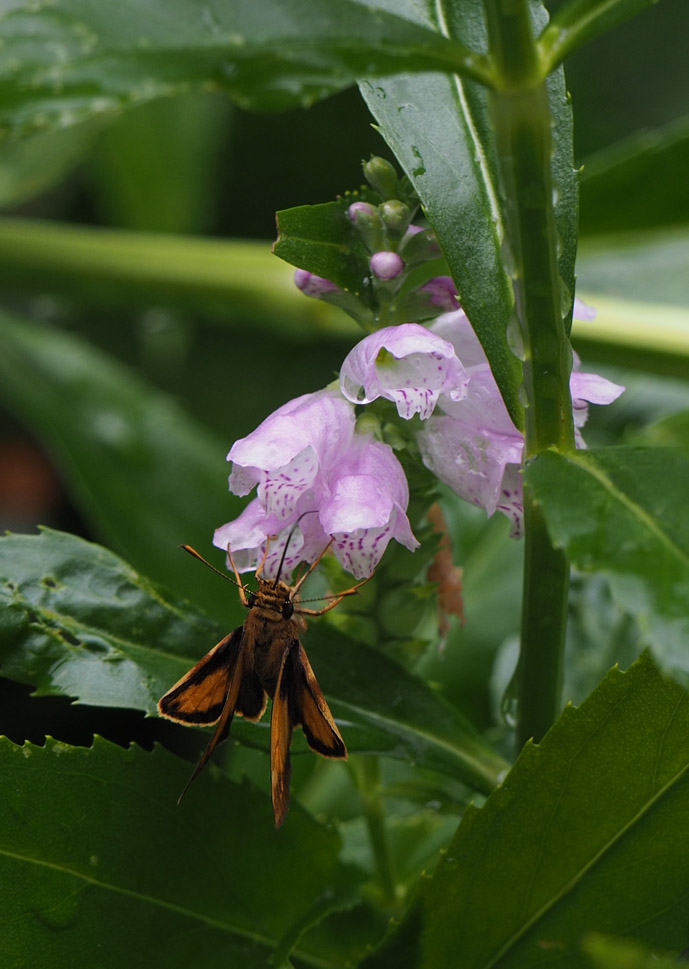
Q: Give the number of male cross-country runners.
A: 0